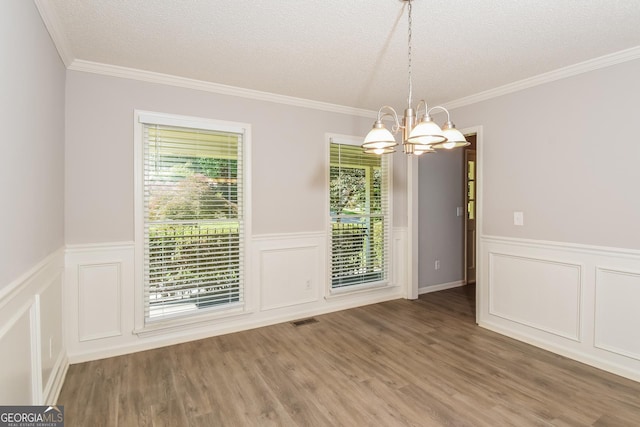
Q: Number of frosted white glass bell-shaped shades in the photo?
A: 5